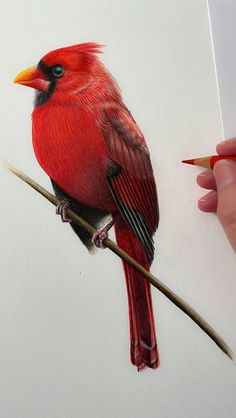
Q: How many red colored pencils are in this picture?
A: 1